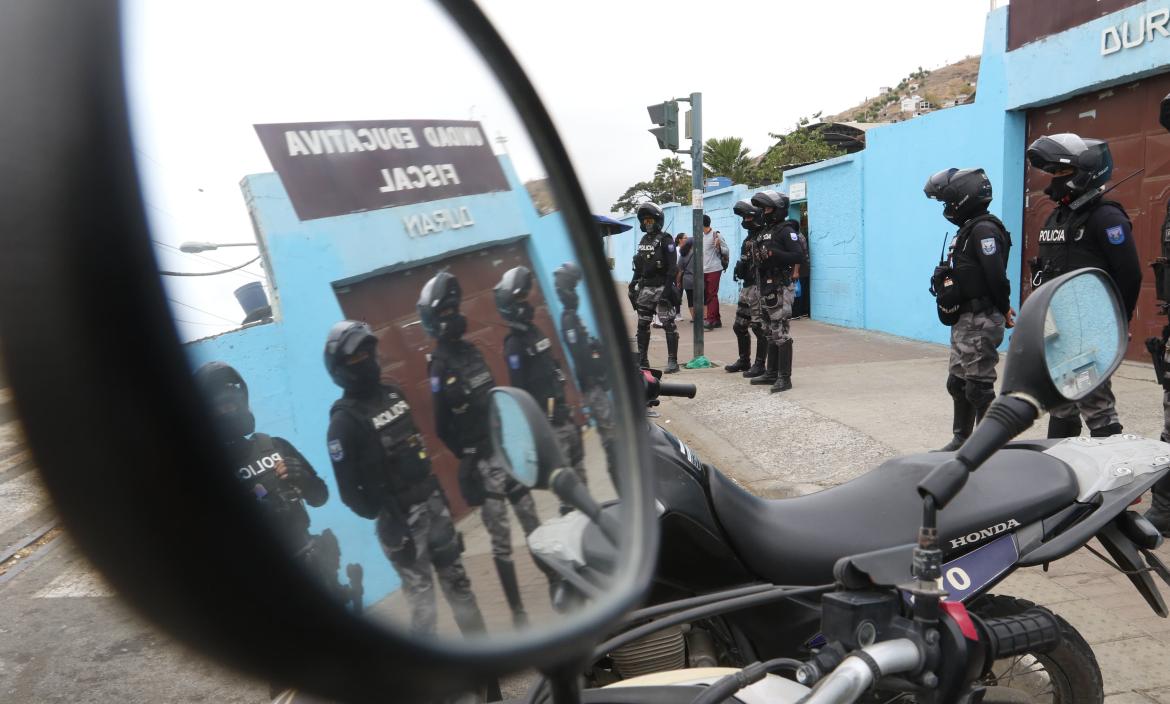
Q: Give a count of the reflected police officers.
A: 5